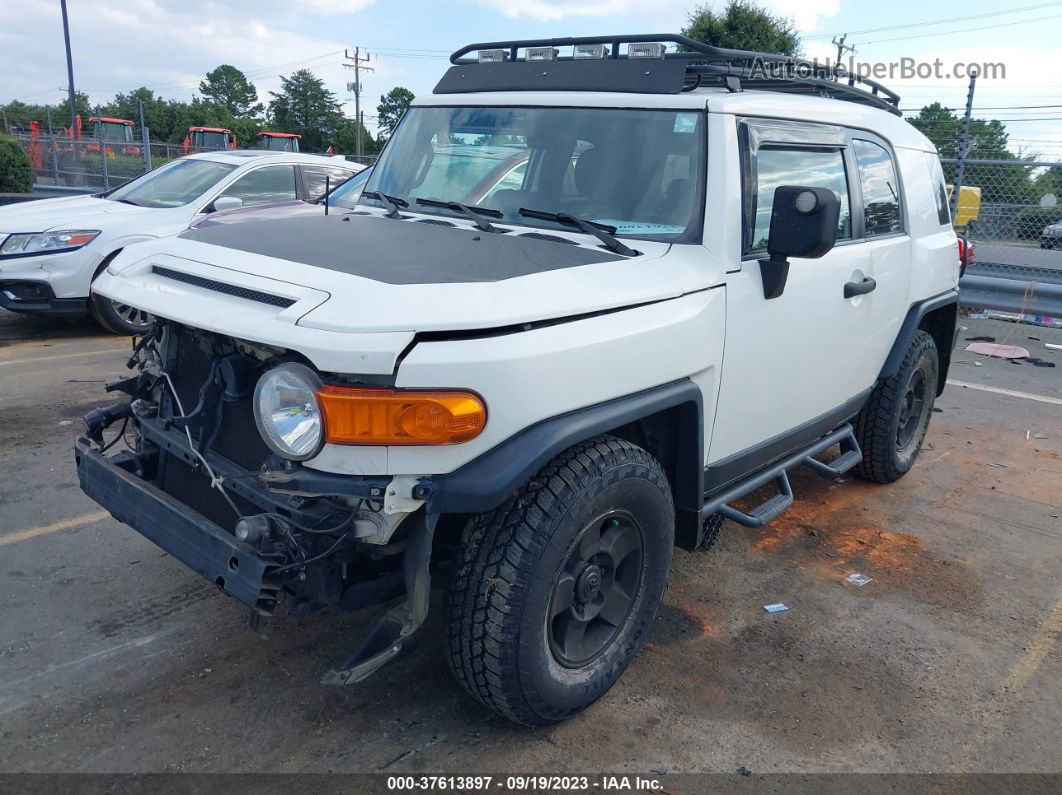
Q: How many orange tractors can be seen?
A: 3